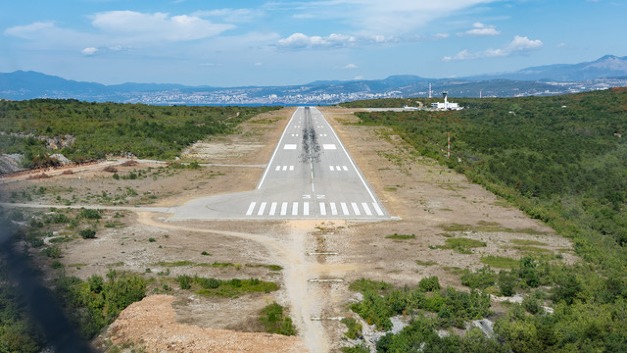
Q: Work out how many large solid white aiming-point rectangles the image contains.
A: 2